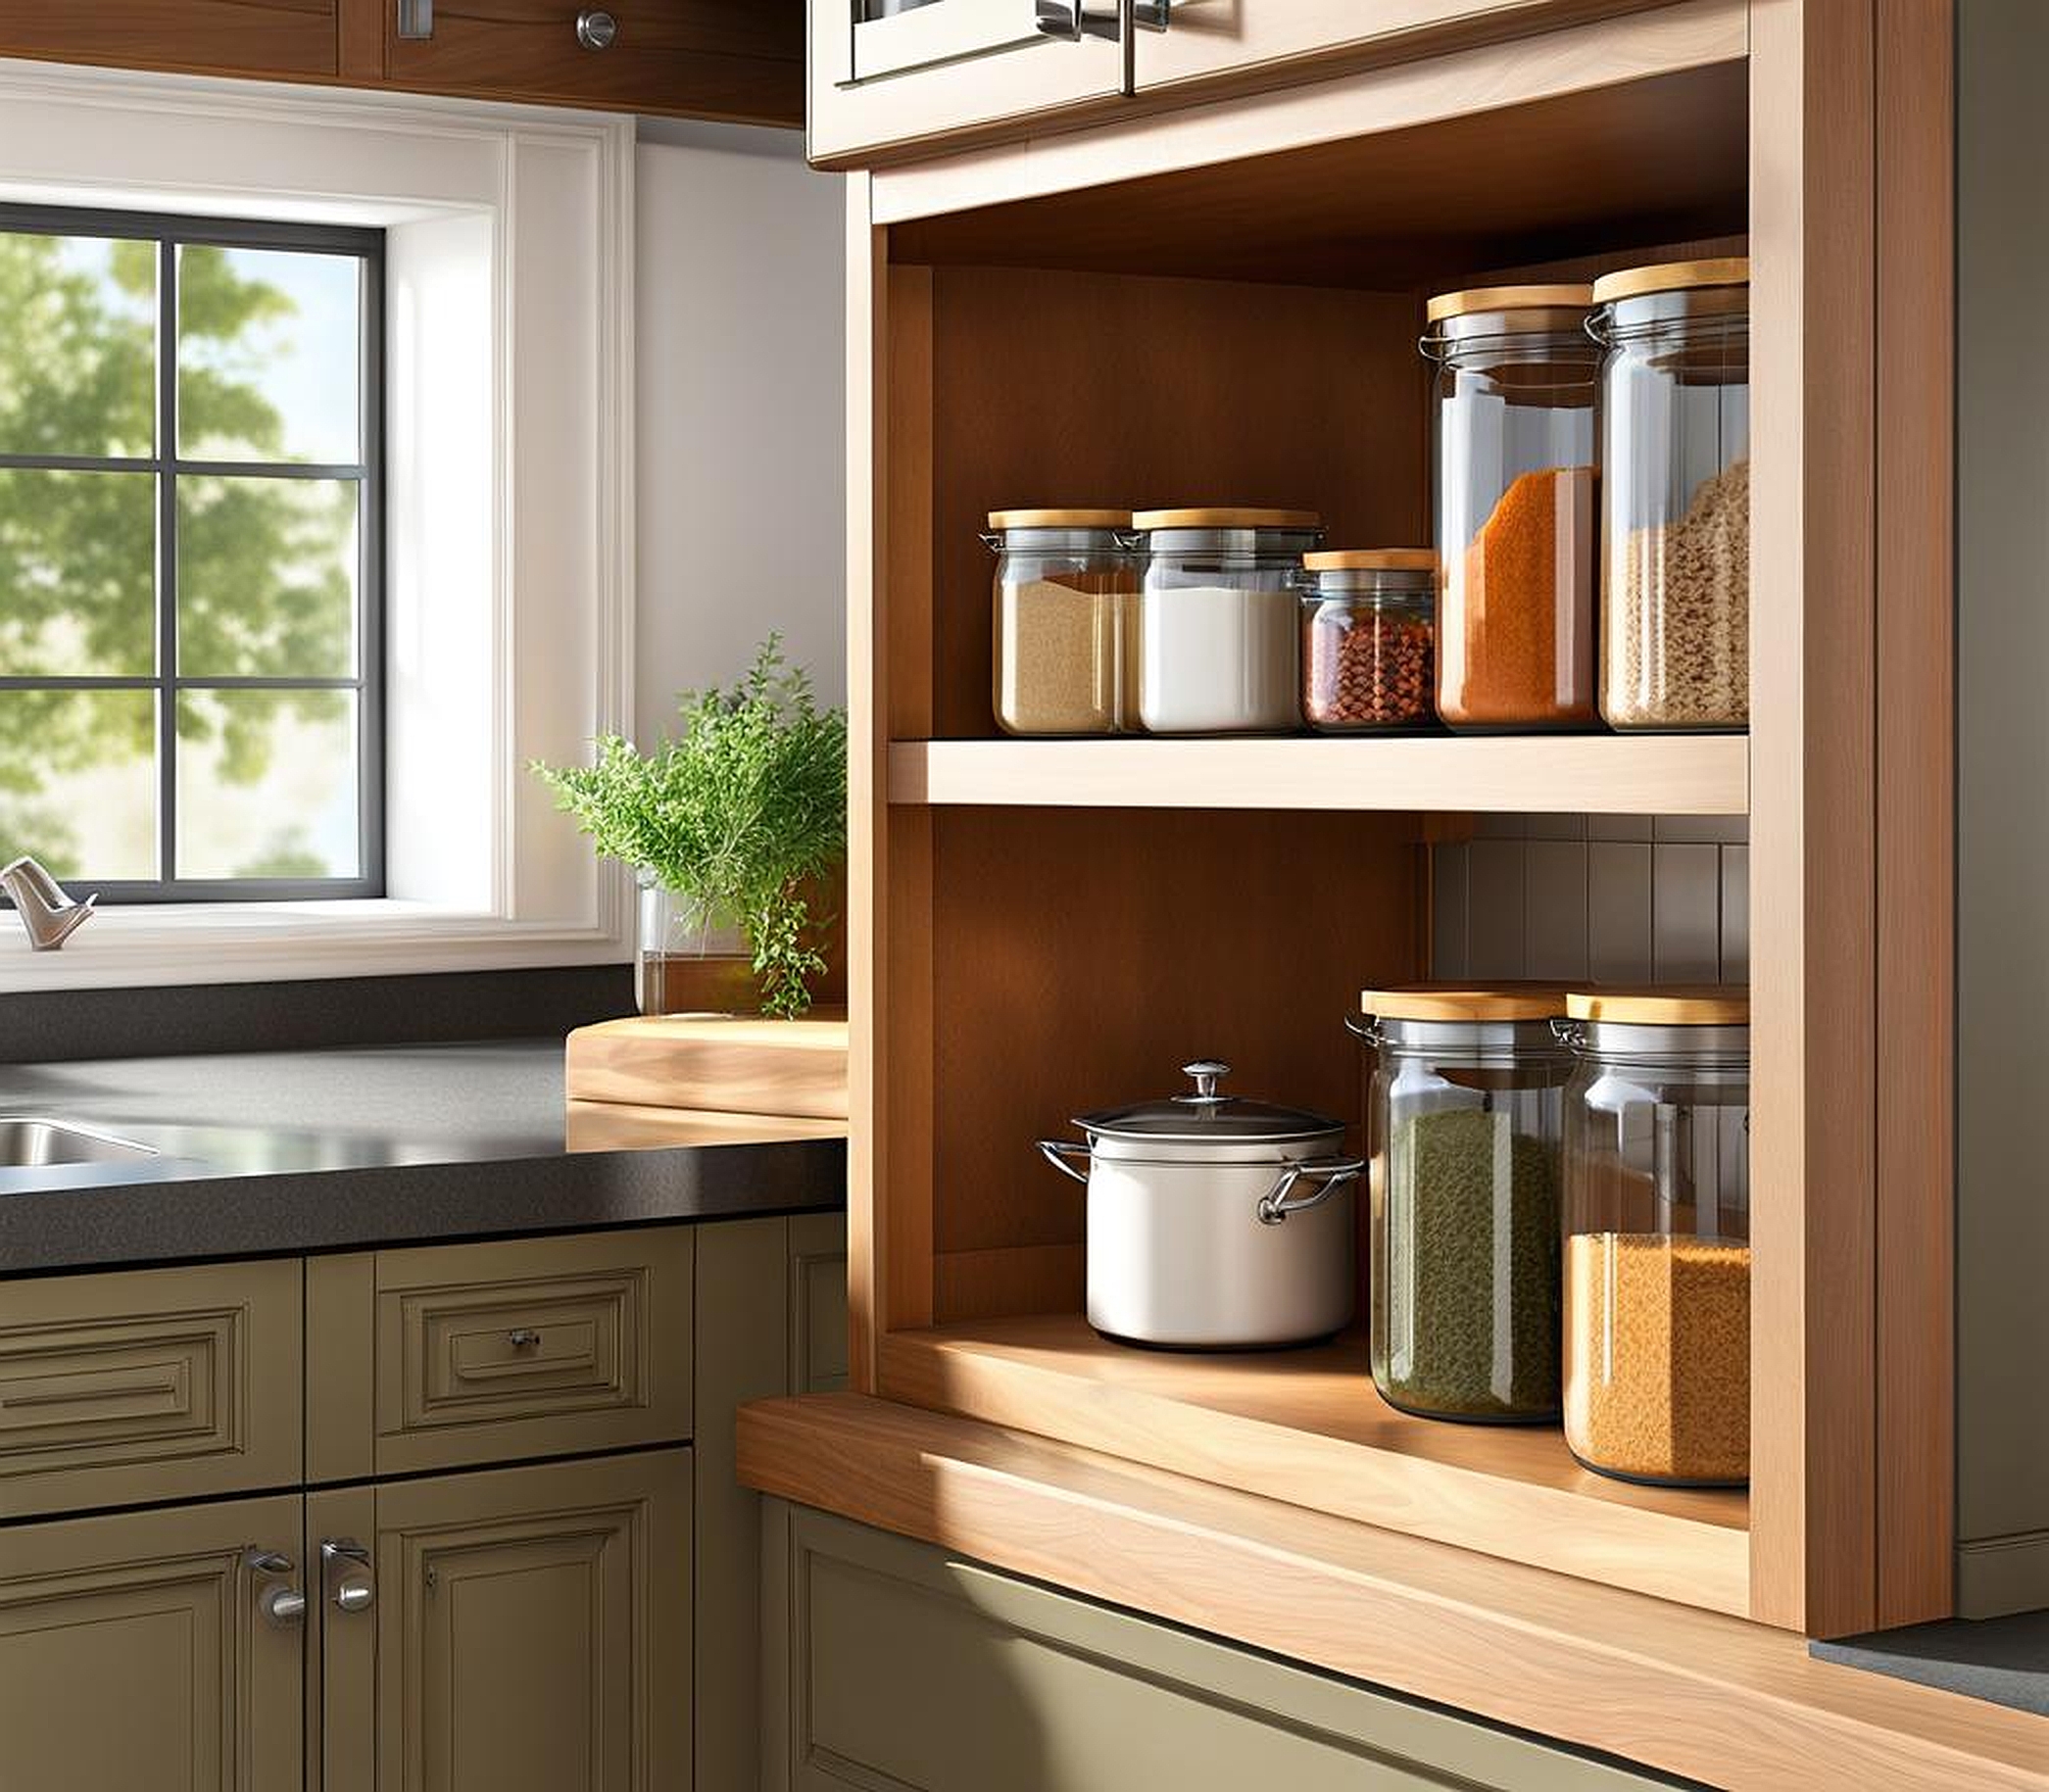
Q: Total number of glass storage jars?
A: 7